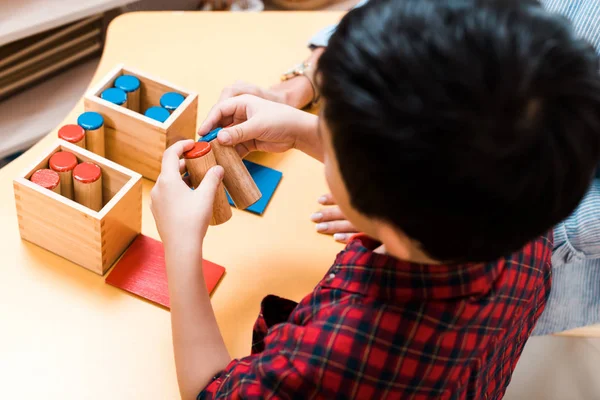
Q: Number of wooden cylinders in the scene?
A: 11